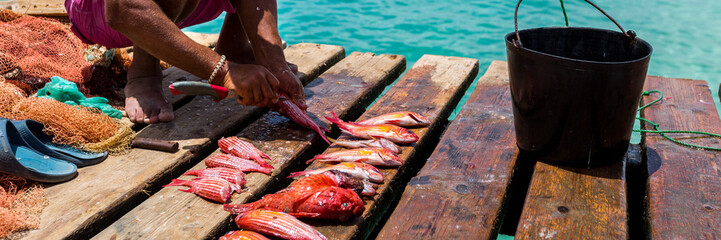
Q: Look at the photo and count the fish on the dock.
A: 14